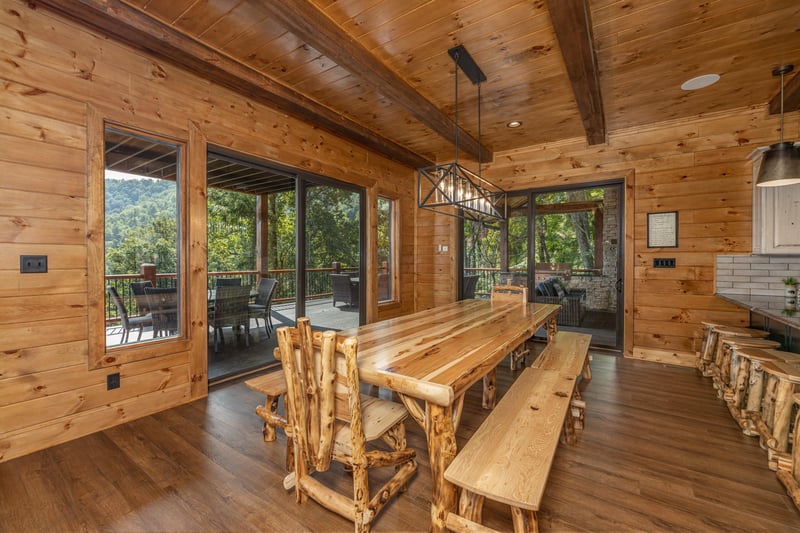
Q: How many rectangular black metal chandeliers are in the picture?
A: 1